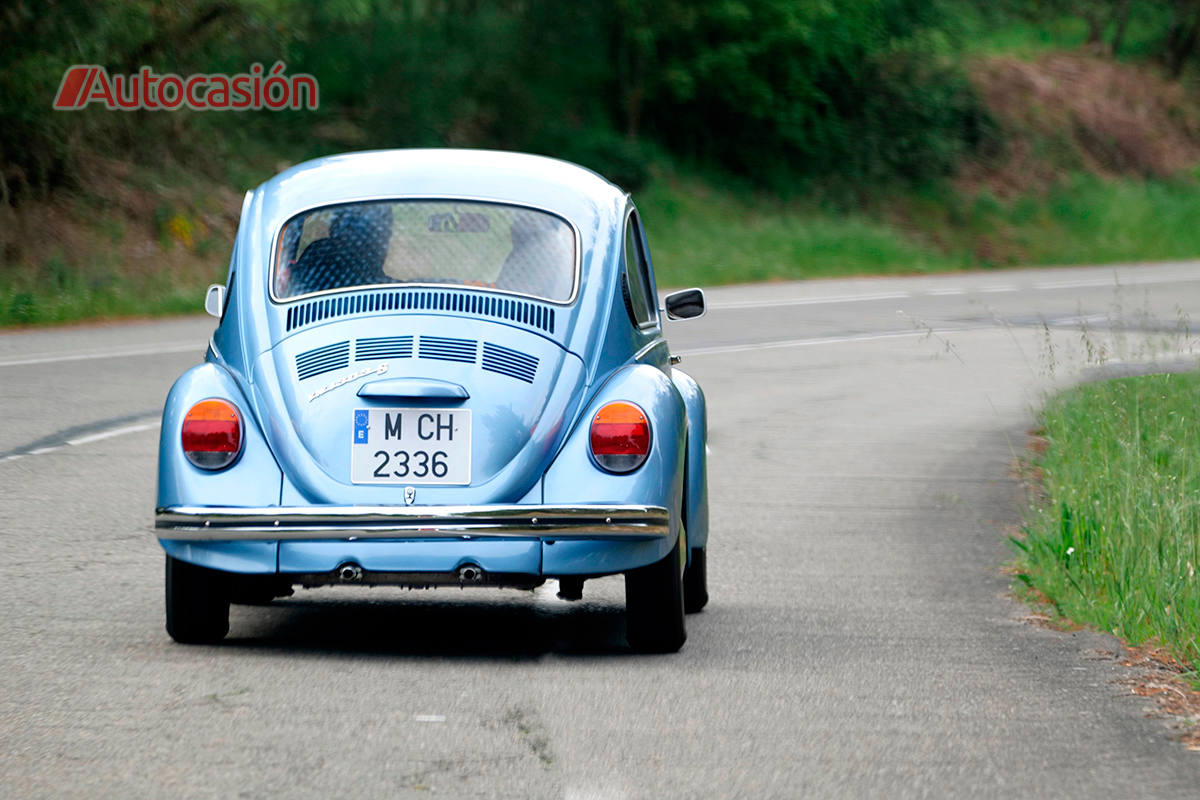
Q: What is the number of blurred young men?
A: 0